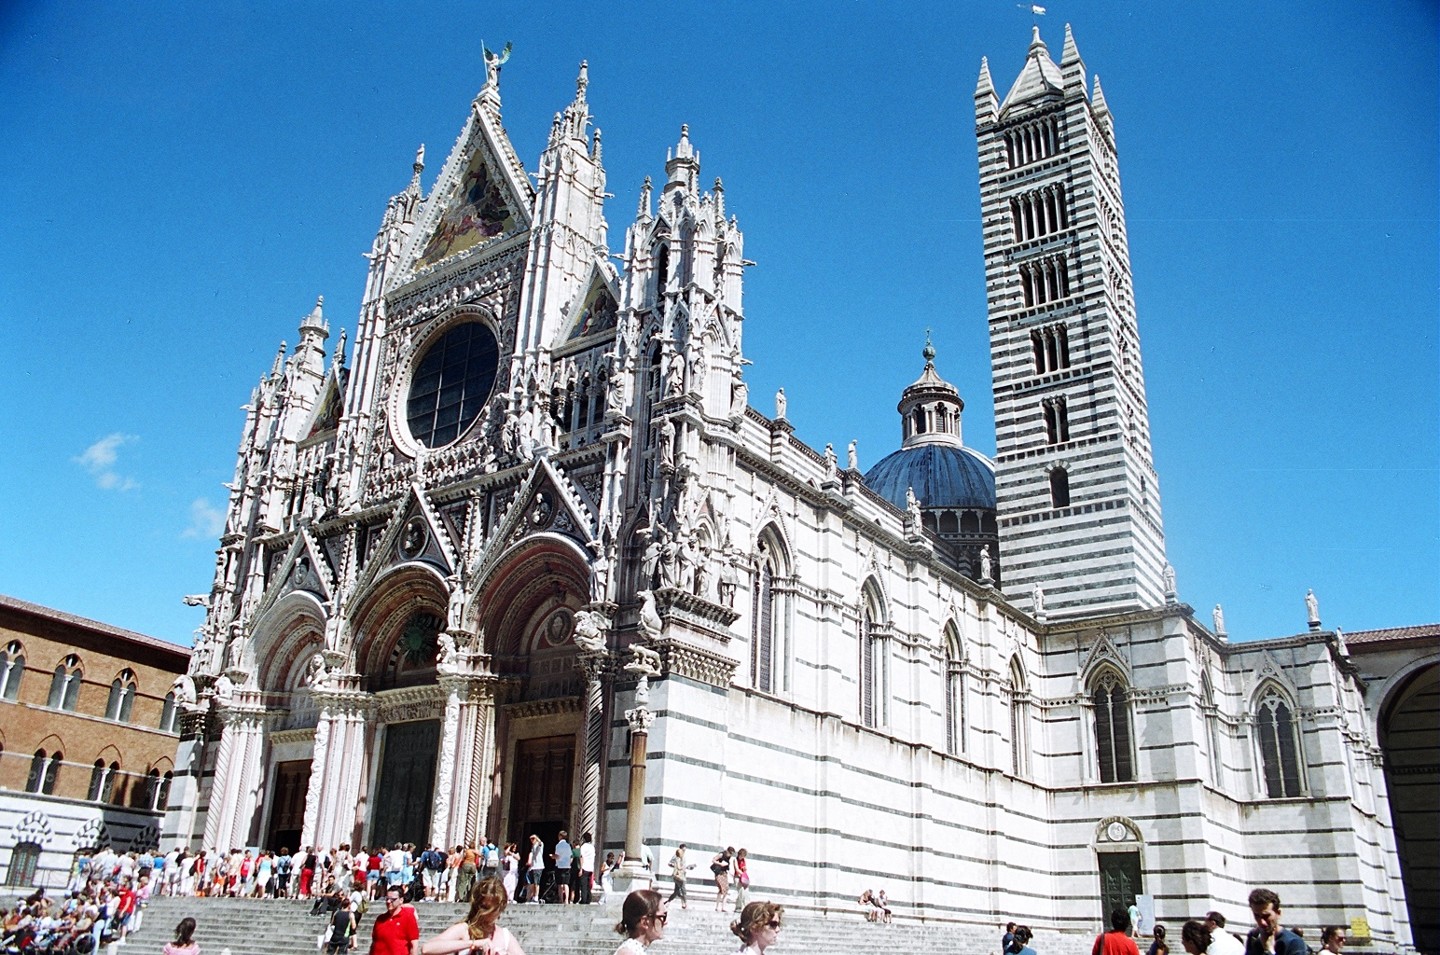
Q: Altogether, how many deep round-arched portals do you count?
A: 3